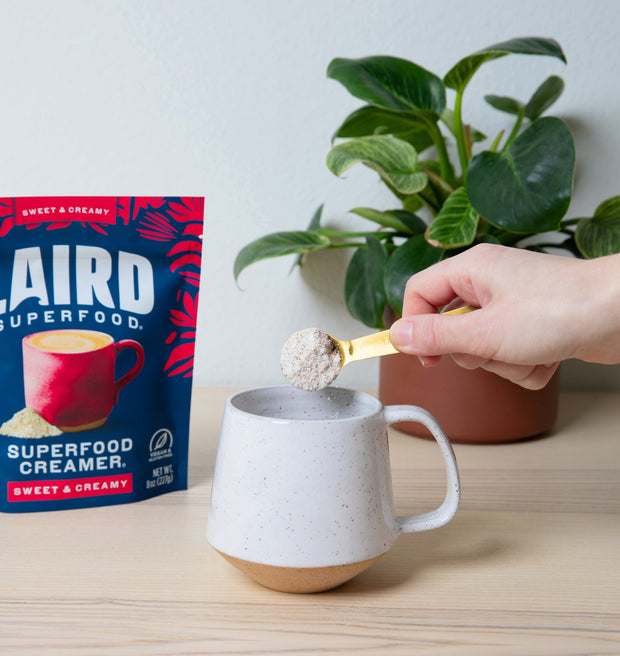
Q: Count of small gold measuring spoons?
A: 1